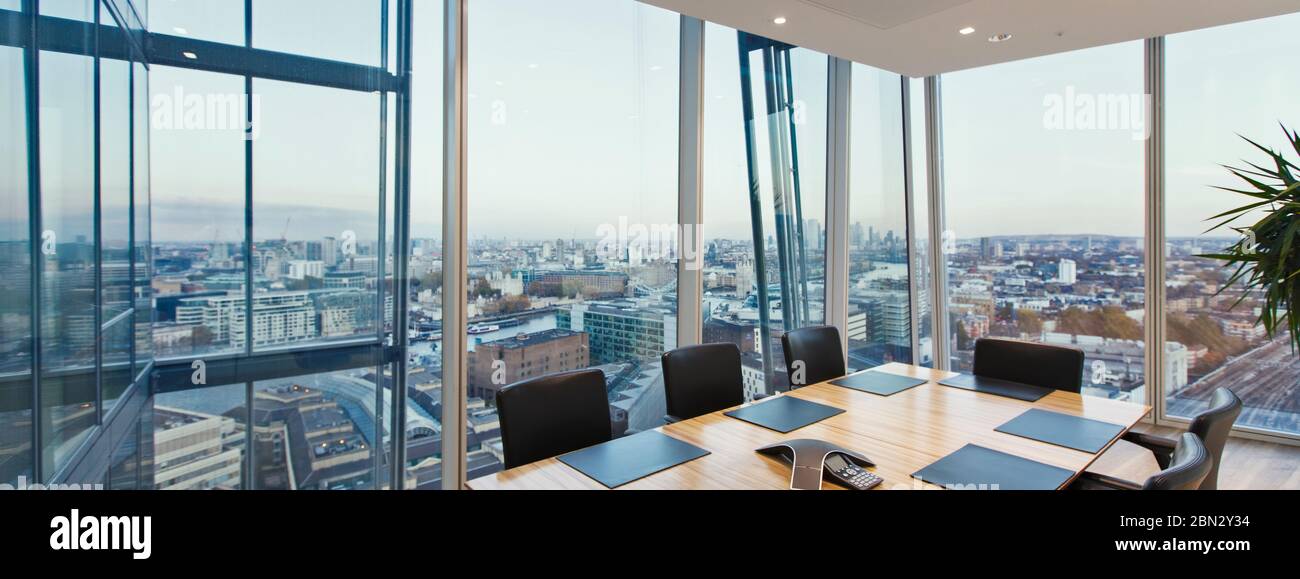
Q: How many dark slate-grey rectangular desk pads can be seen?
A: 6